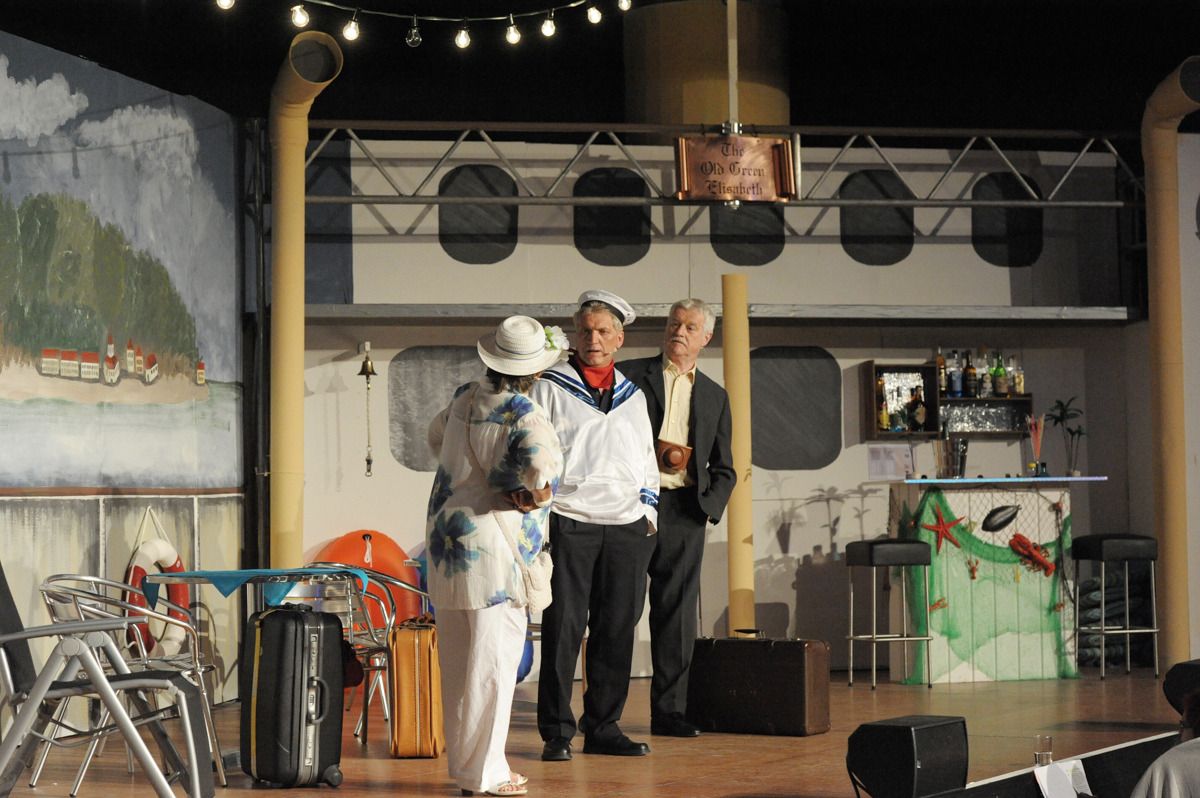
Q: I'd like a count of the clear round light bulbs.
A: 9